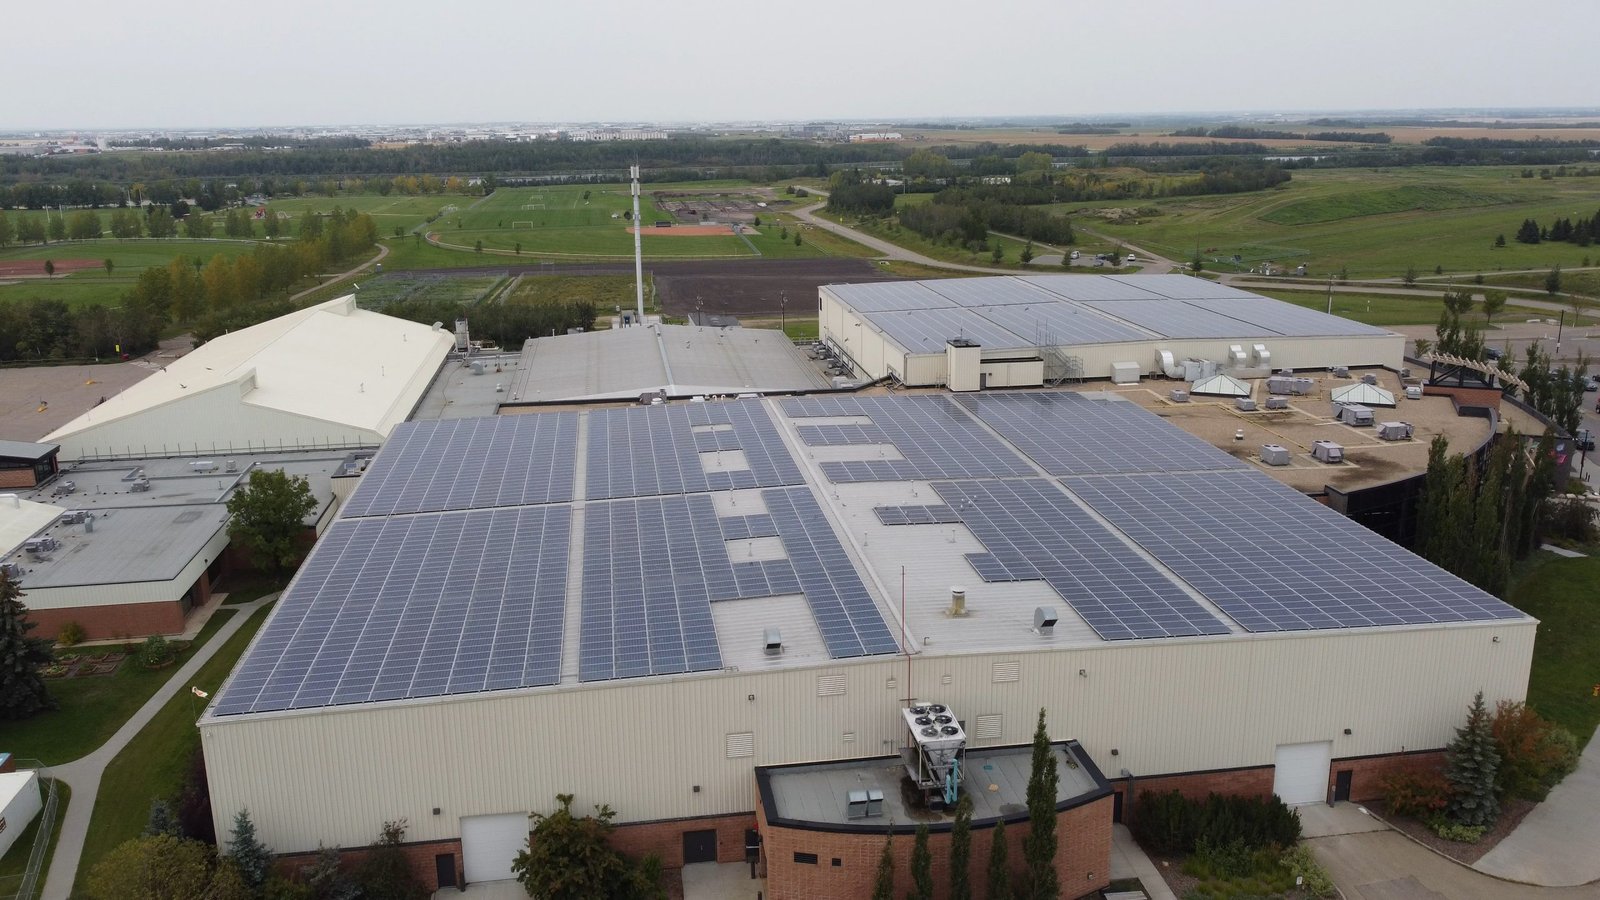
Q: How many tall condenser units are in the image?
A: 1